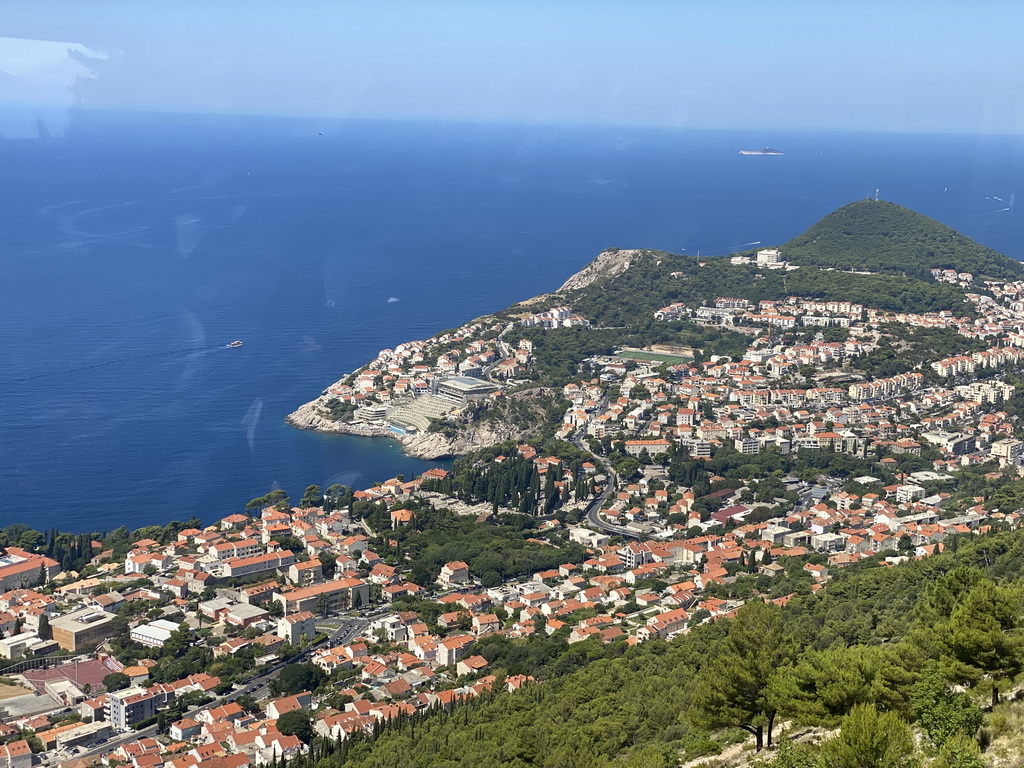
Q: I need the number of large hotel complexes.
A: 1